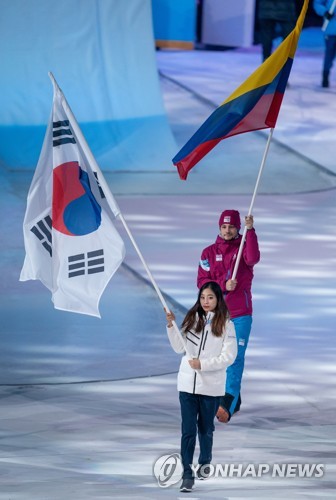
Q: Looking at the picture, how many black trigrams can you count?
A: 4